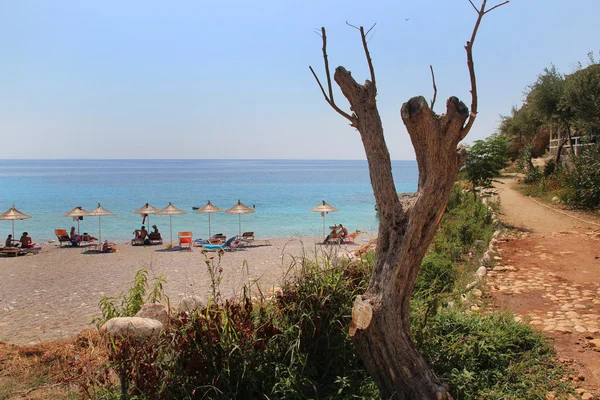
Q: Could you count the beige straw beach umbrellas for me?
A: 8